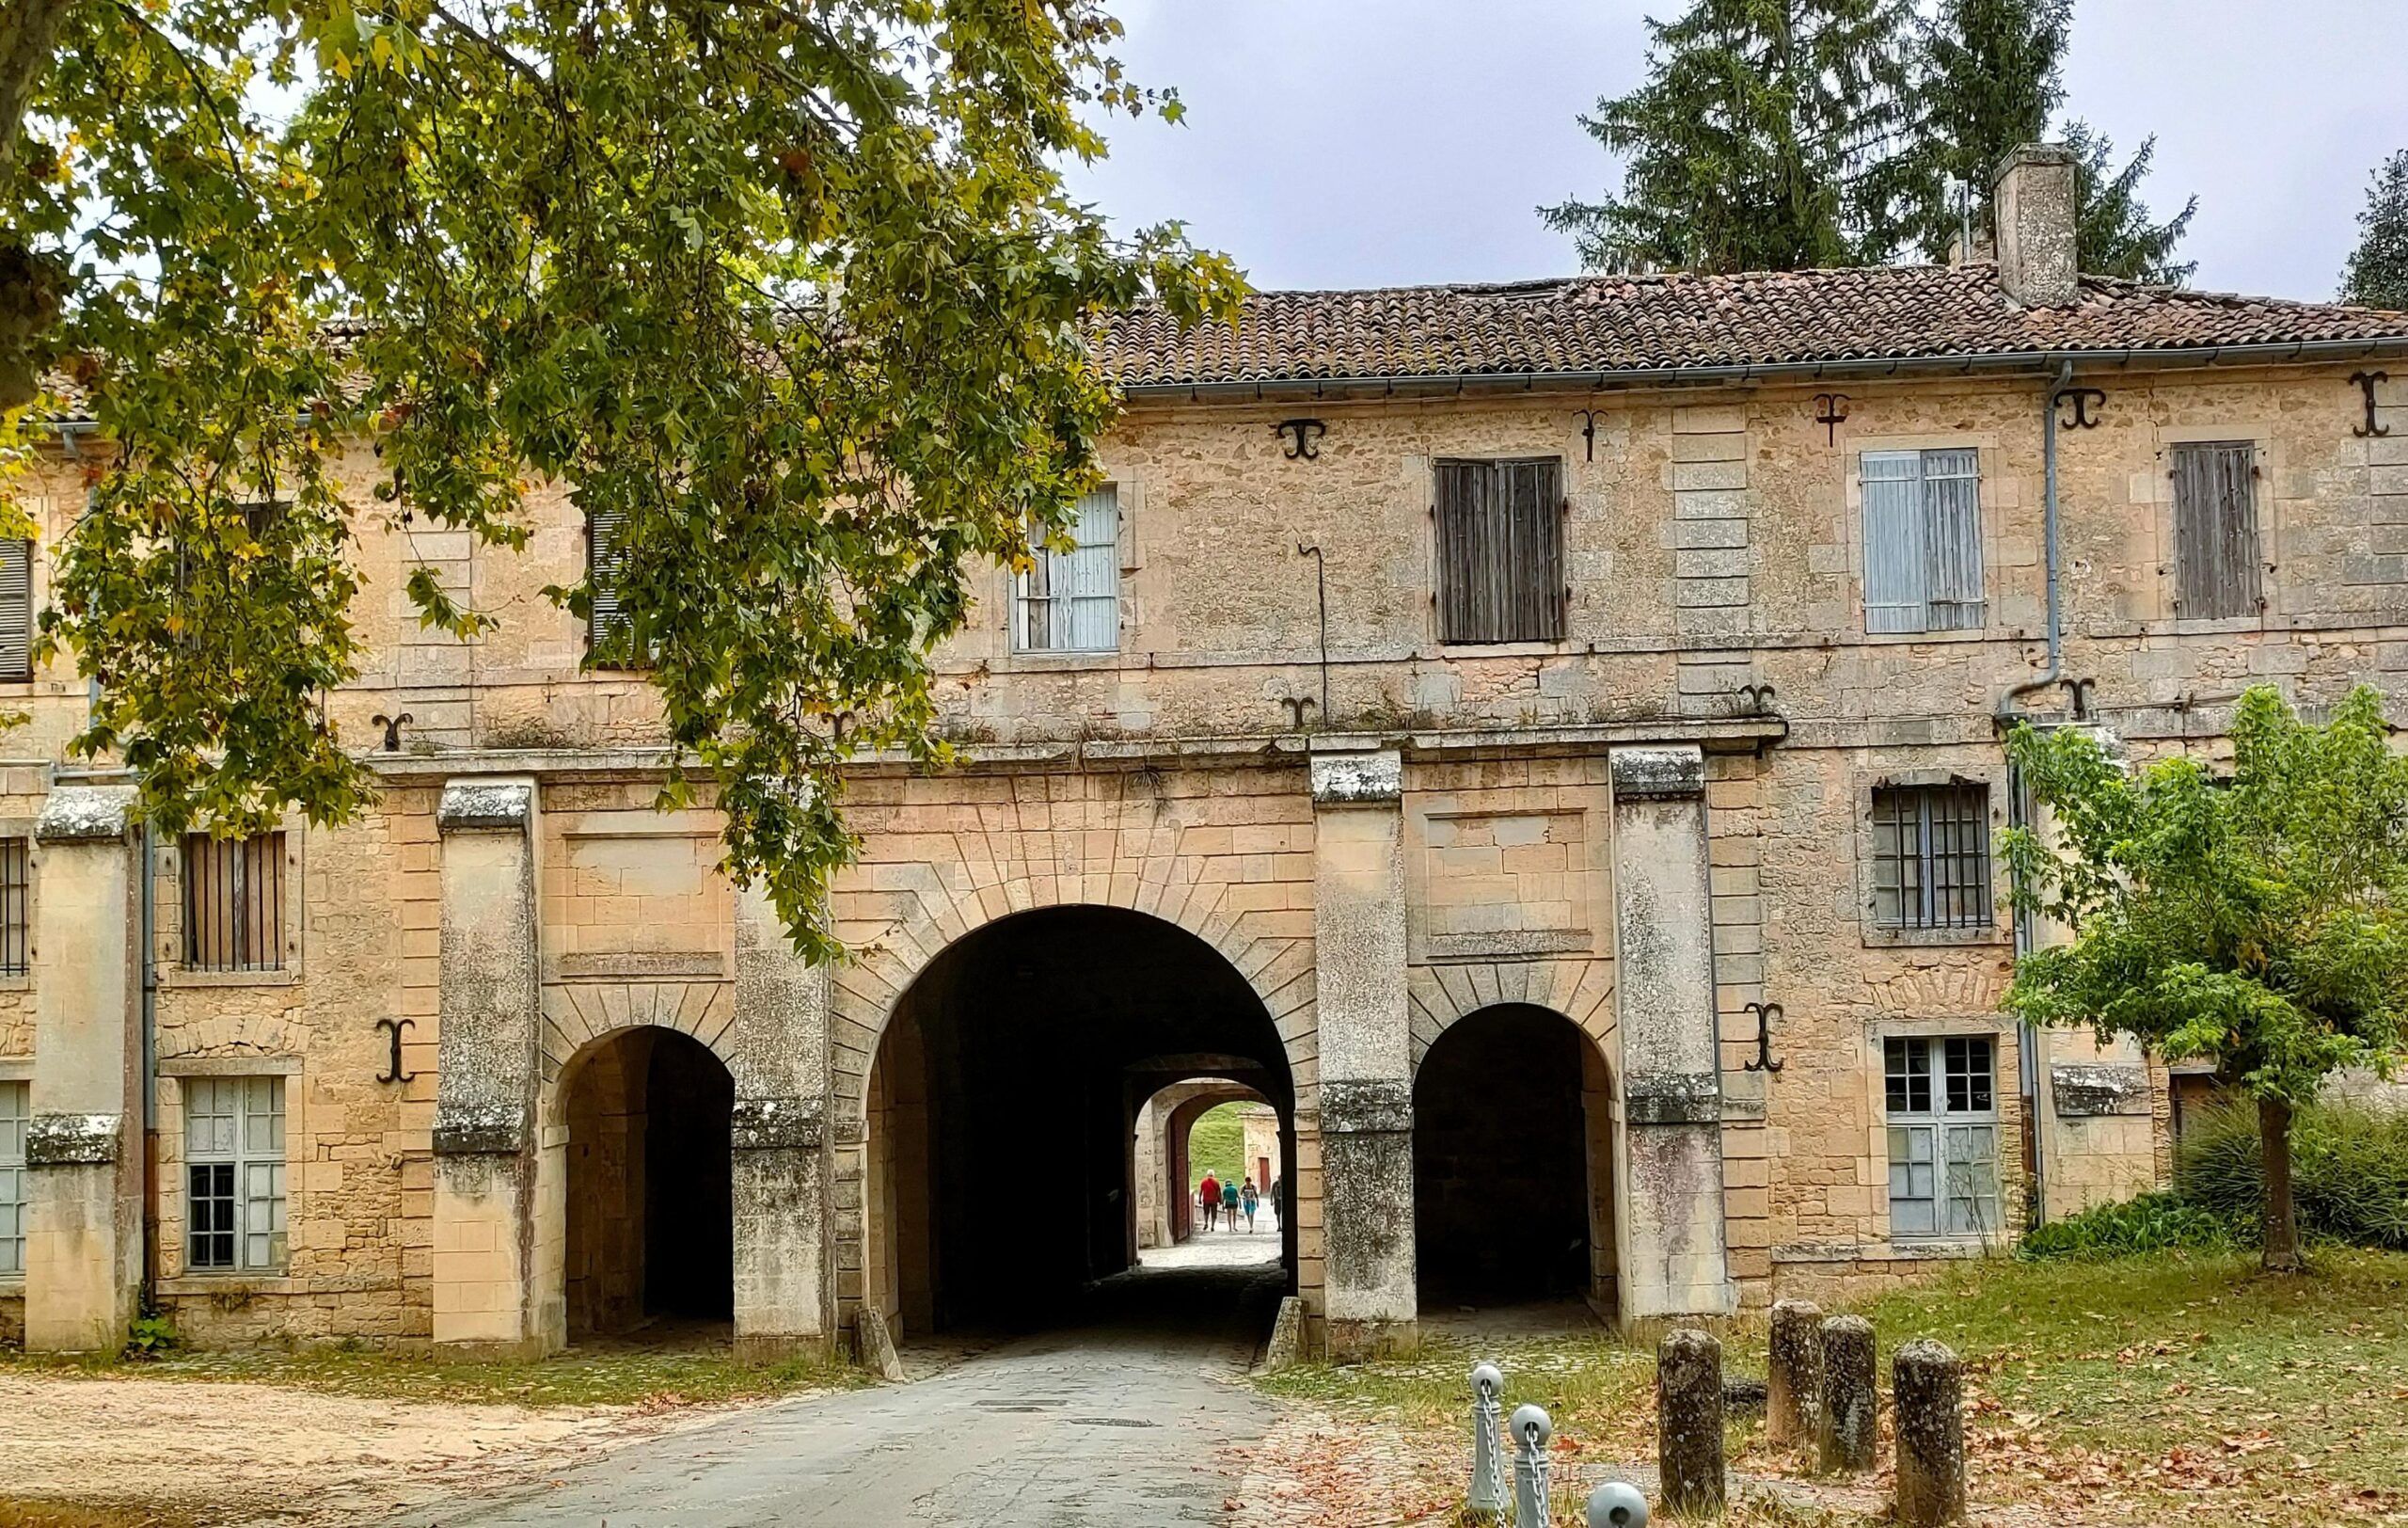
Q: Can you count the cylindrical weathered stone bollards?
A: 4